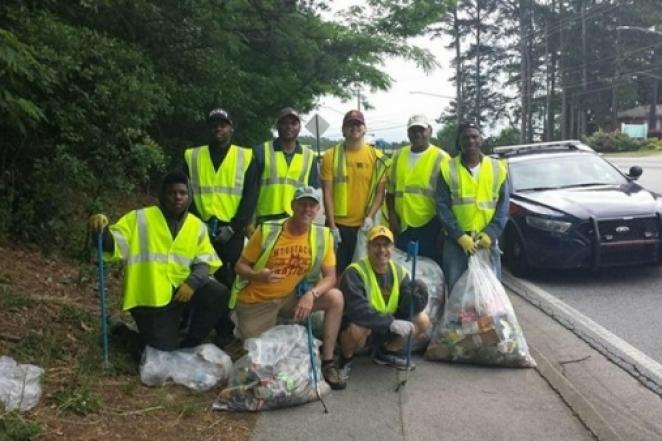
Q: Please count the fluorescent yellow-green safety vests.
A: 8